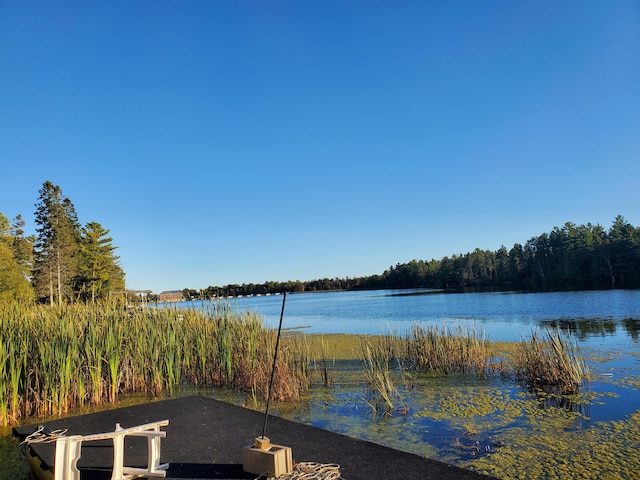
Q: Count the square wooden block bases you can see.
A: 1